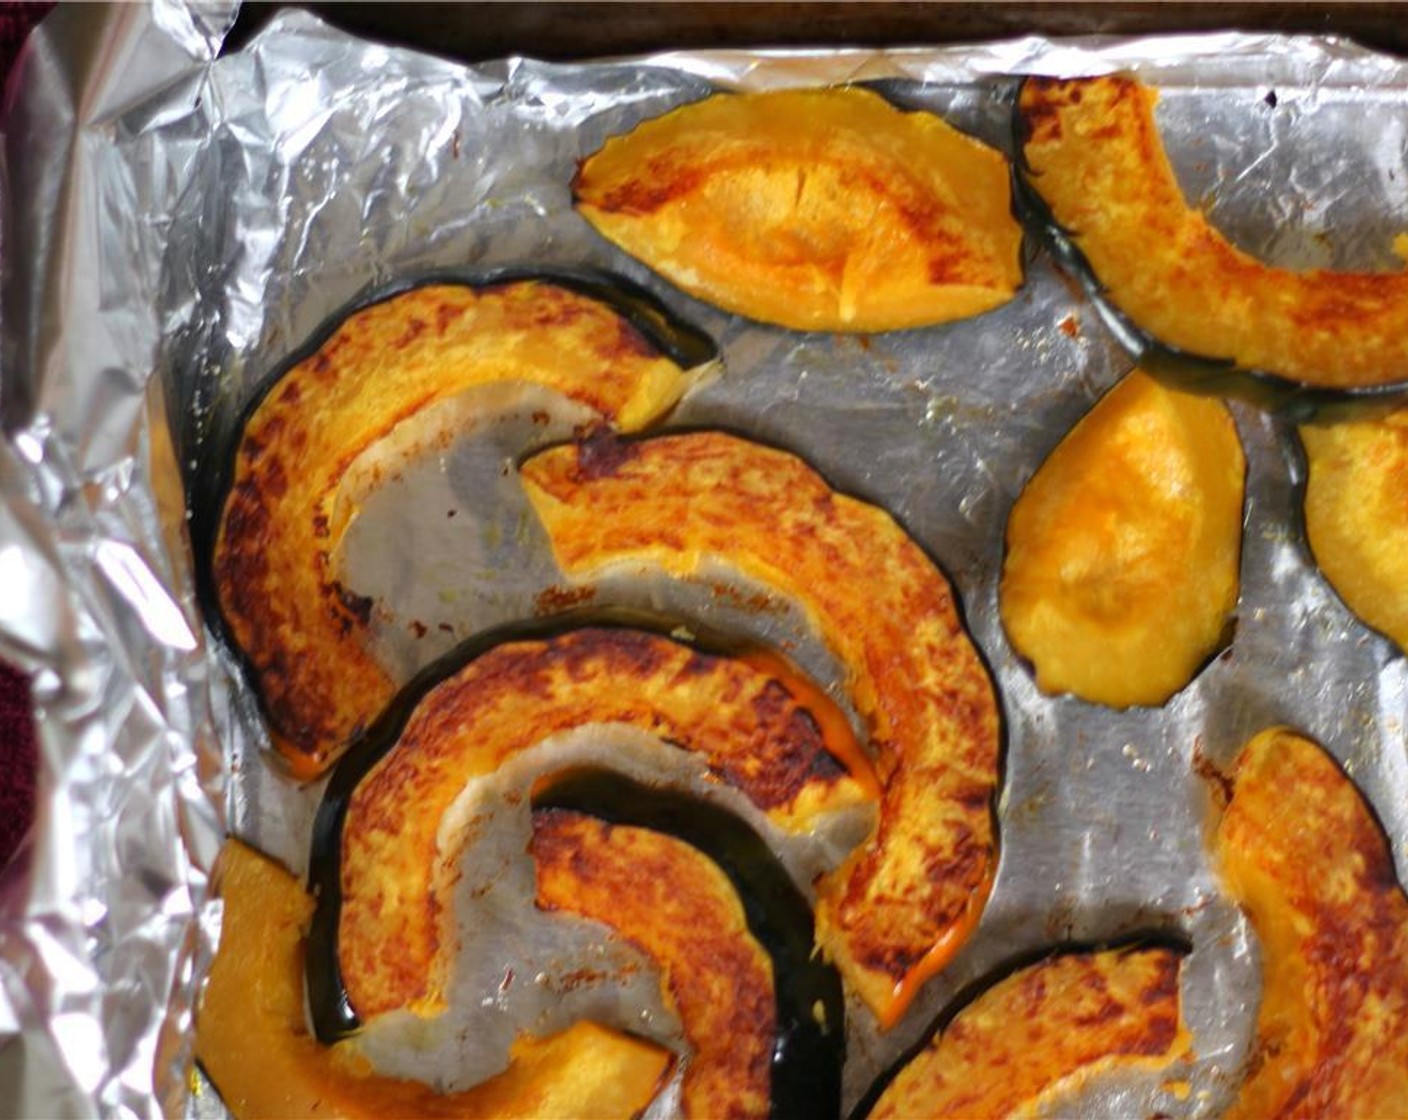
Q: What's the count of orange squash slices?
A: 11